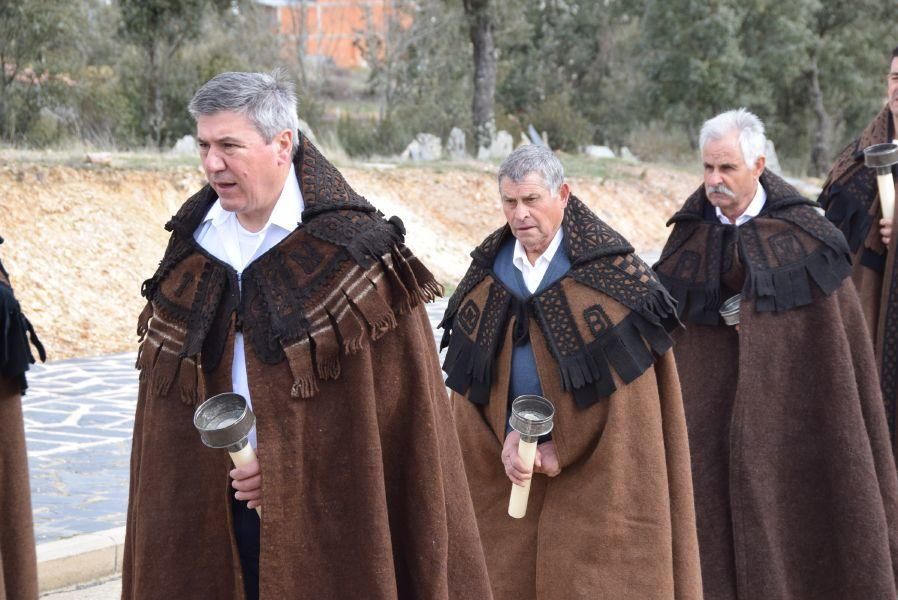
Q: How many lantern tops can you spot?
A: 4